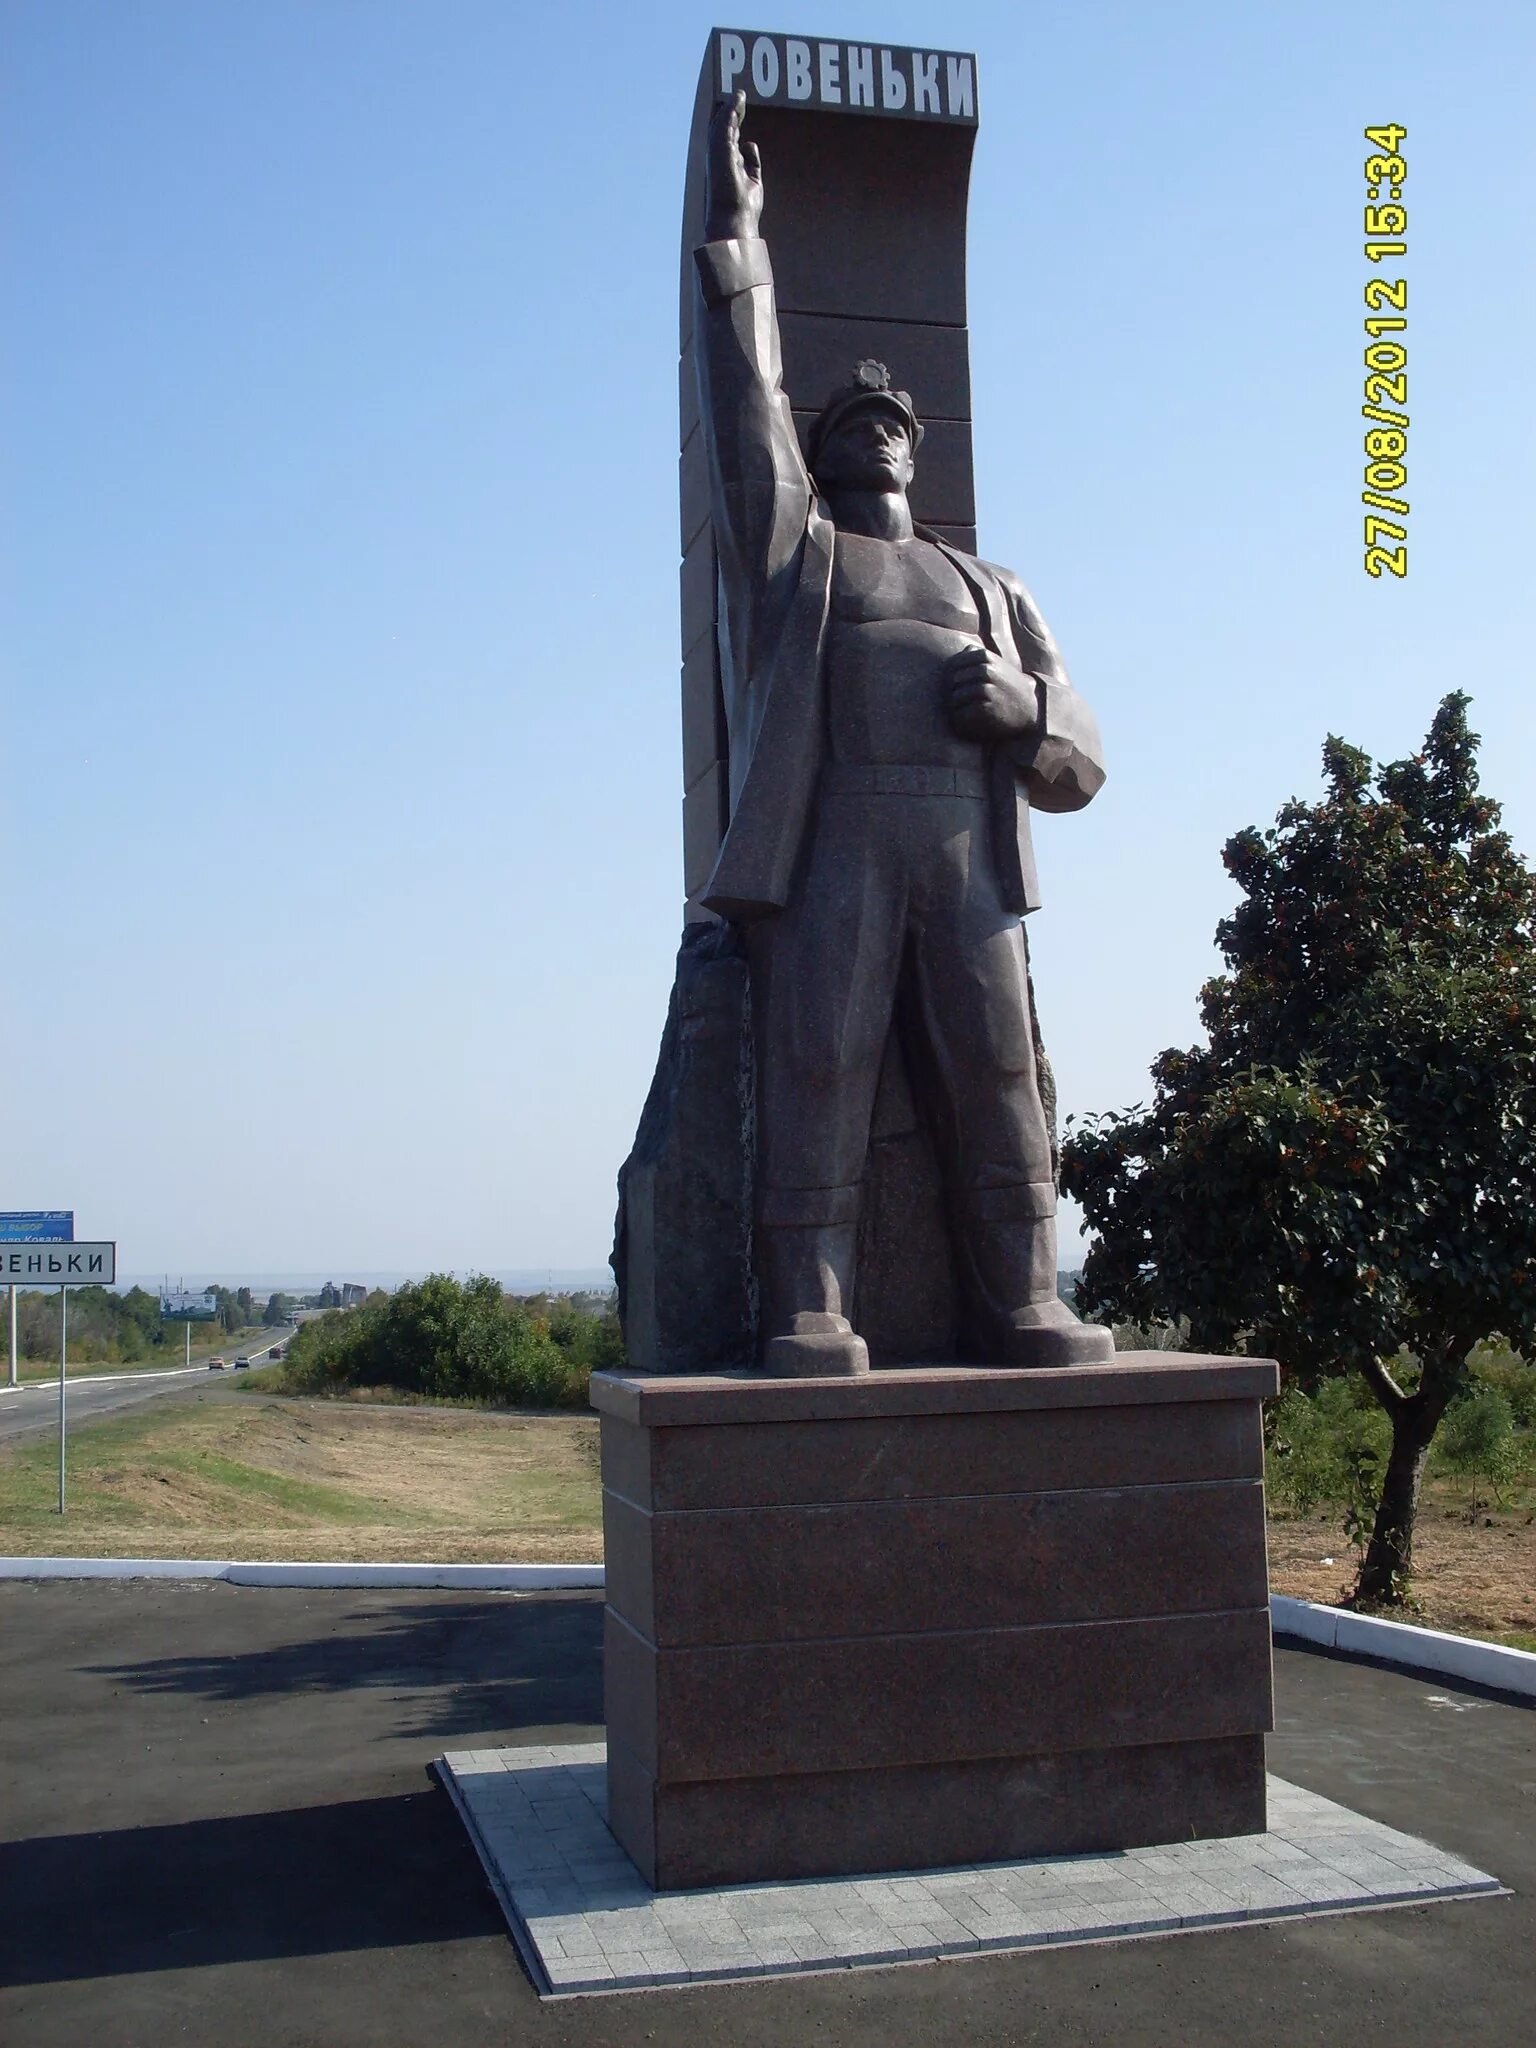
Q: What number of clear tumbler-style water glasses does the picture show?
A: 0